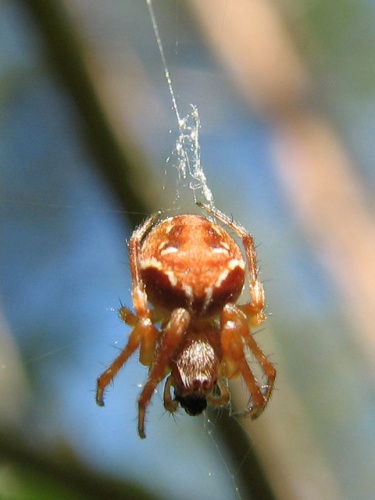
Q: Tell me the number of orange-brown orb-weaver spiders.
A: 1